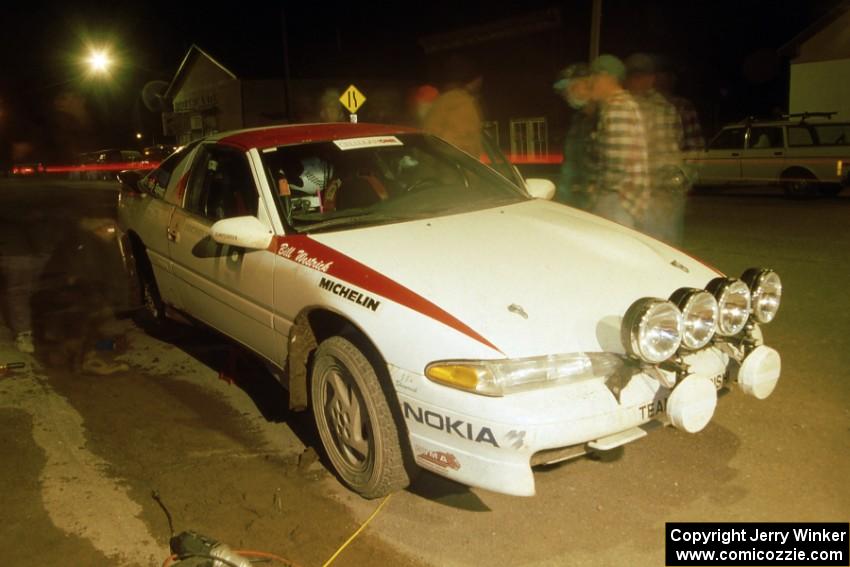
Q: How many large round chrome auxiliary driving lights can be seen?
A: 4